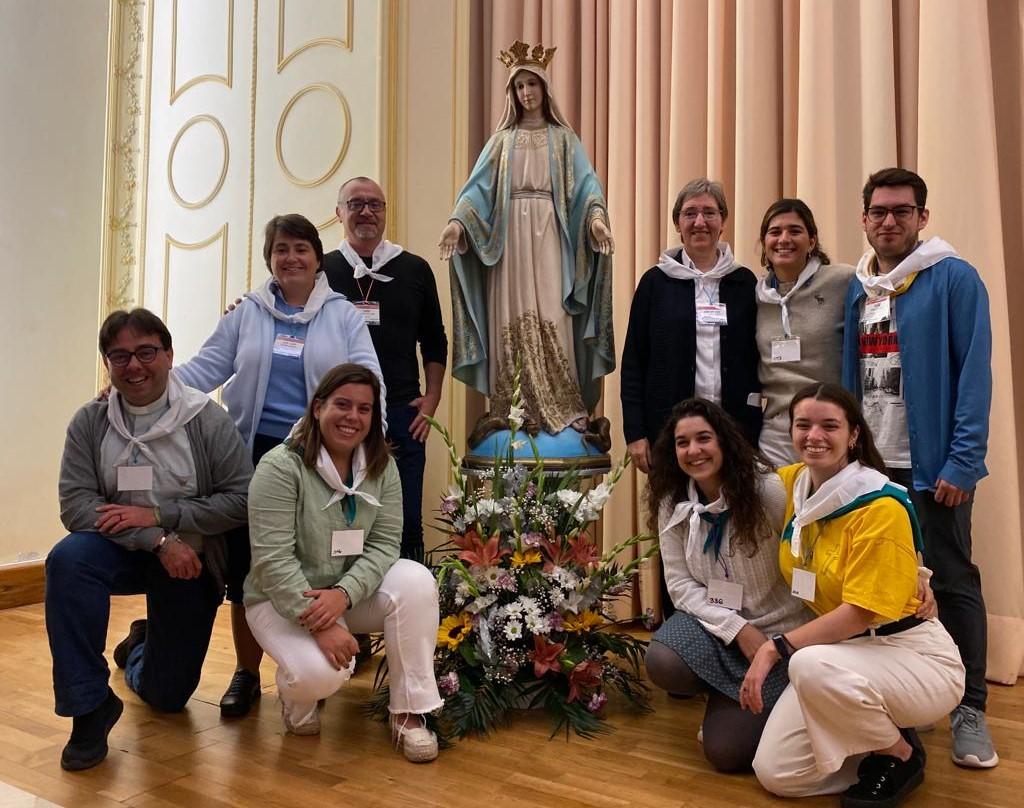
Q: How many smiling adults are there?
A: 9